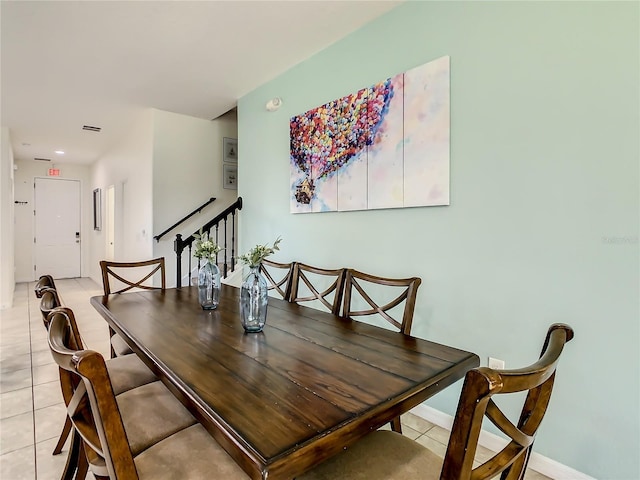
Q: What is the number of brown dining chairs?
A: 8